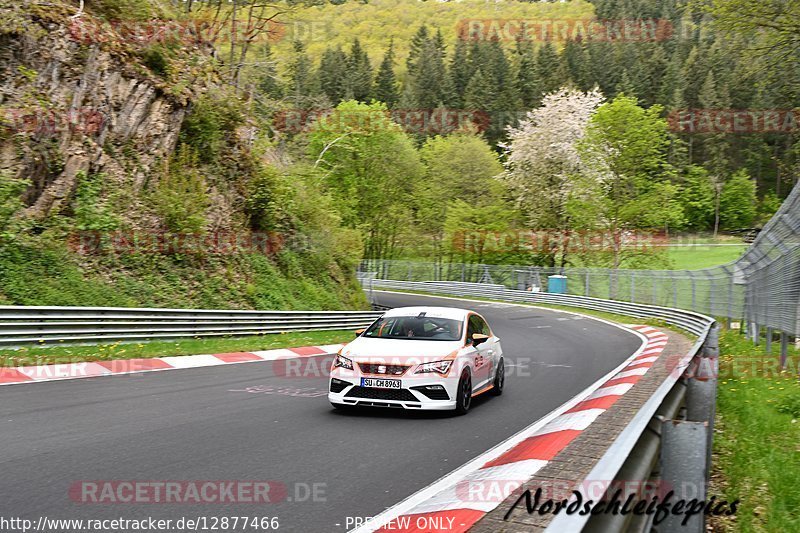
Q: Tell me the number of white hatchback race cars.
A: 1